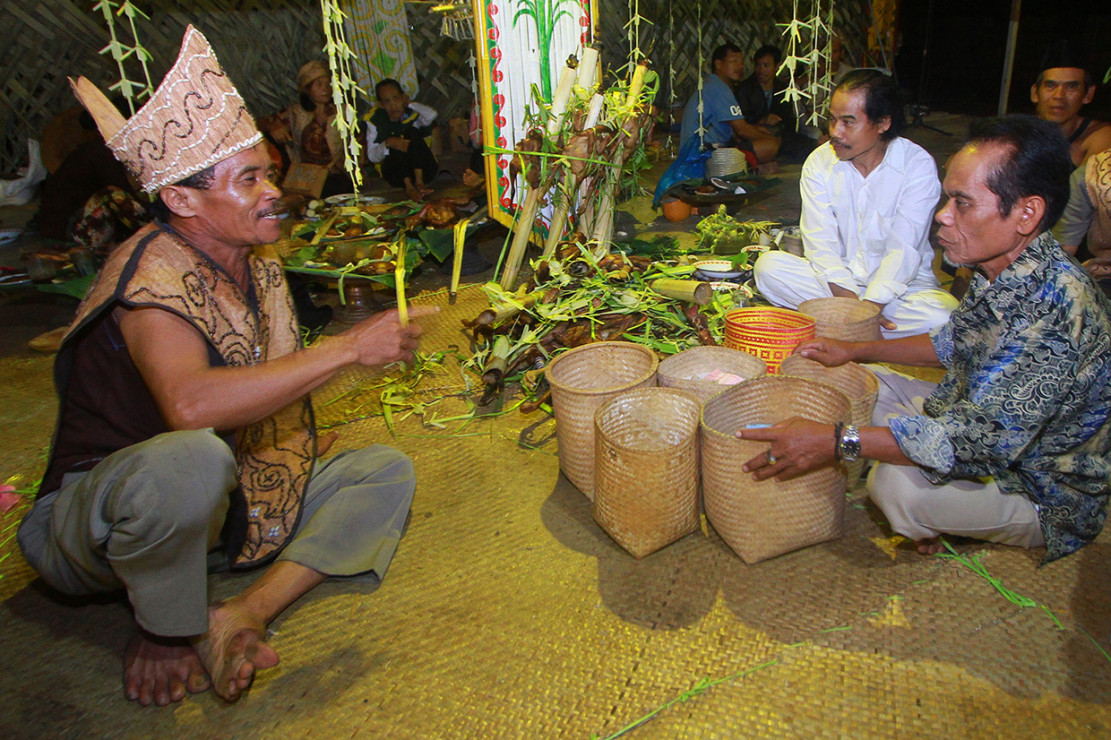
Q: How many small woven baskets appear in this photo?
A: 7